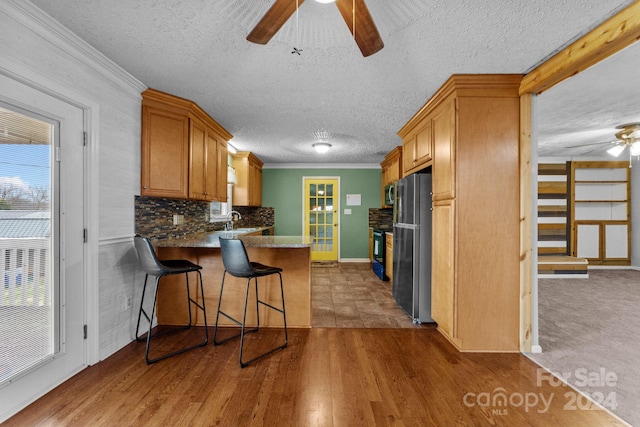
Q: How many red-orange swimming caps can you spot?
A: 0